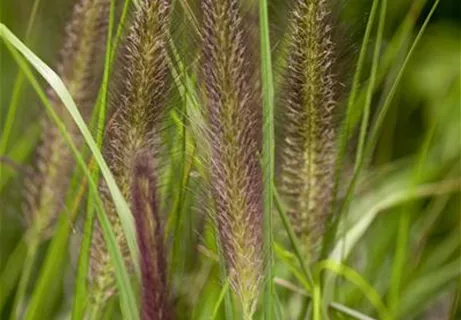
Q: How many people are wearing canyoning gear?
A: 0